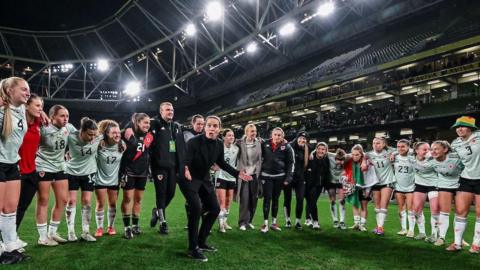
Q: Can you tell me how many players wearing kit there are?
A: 13